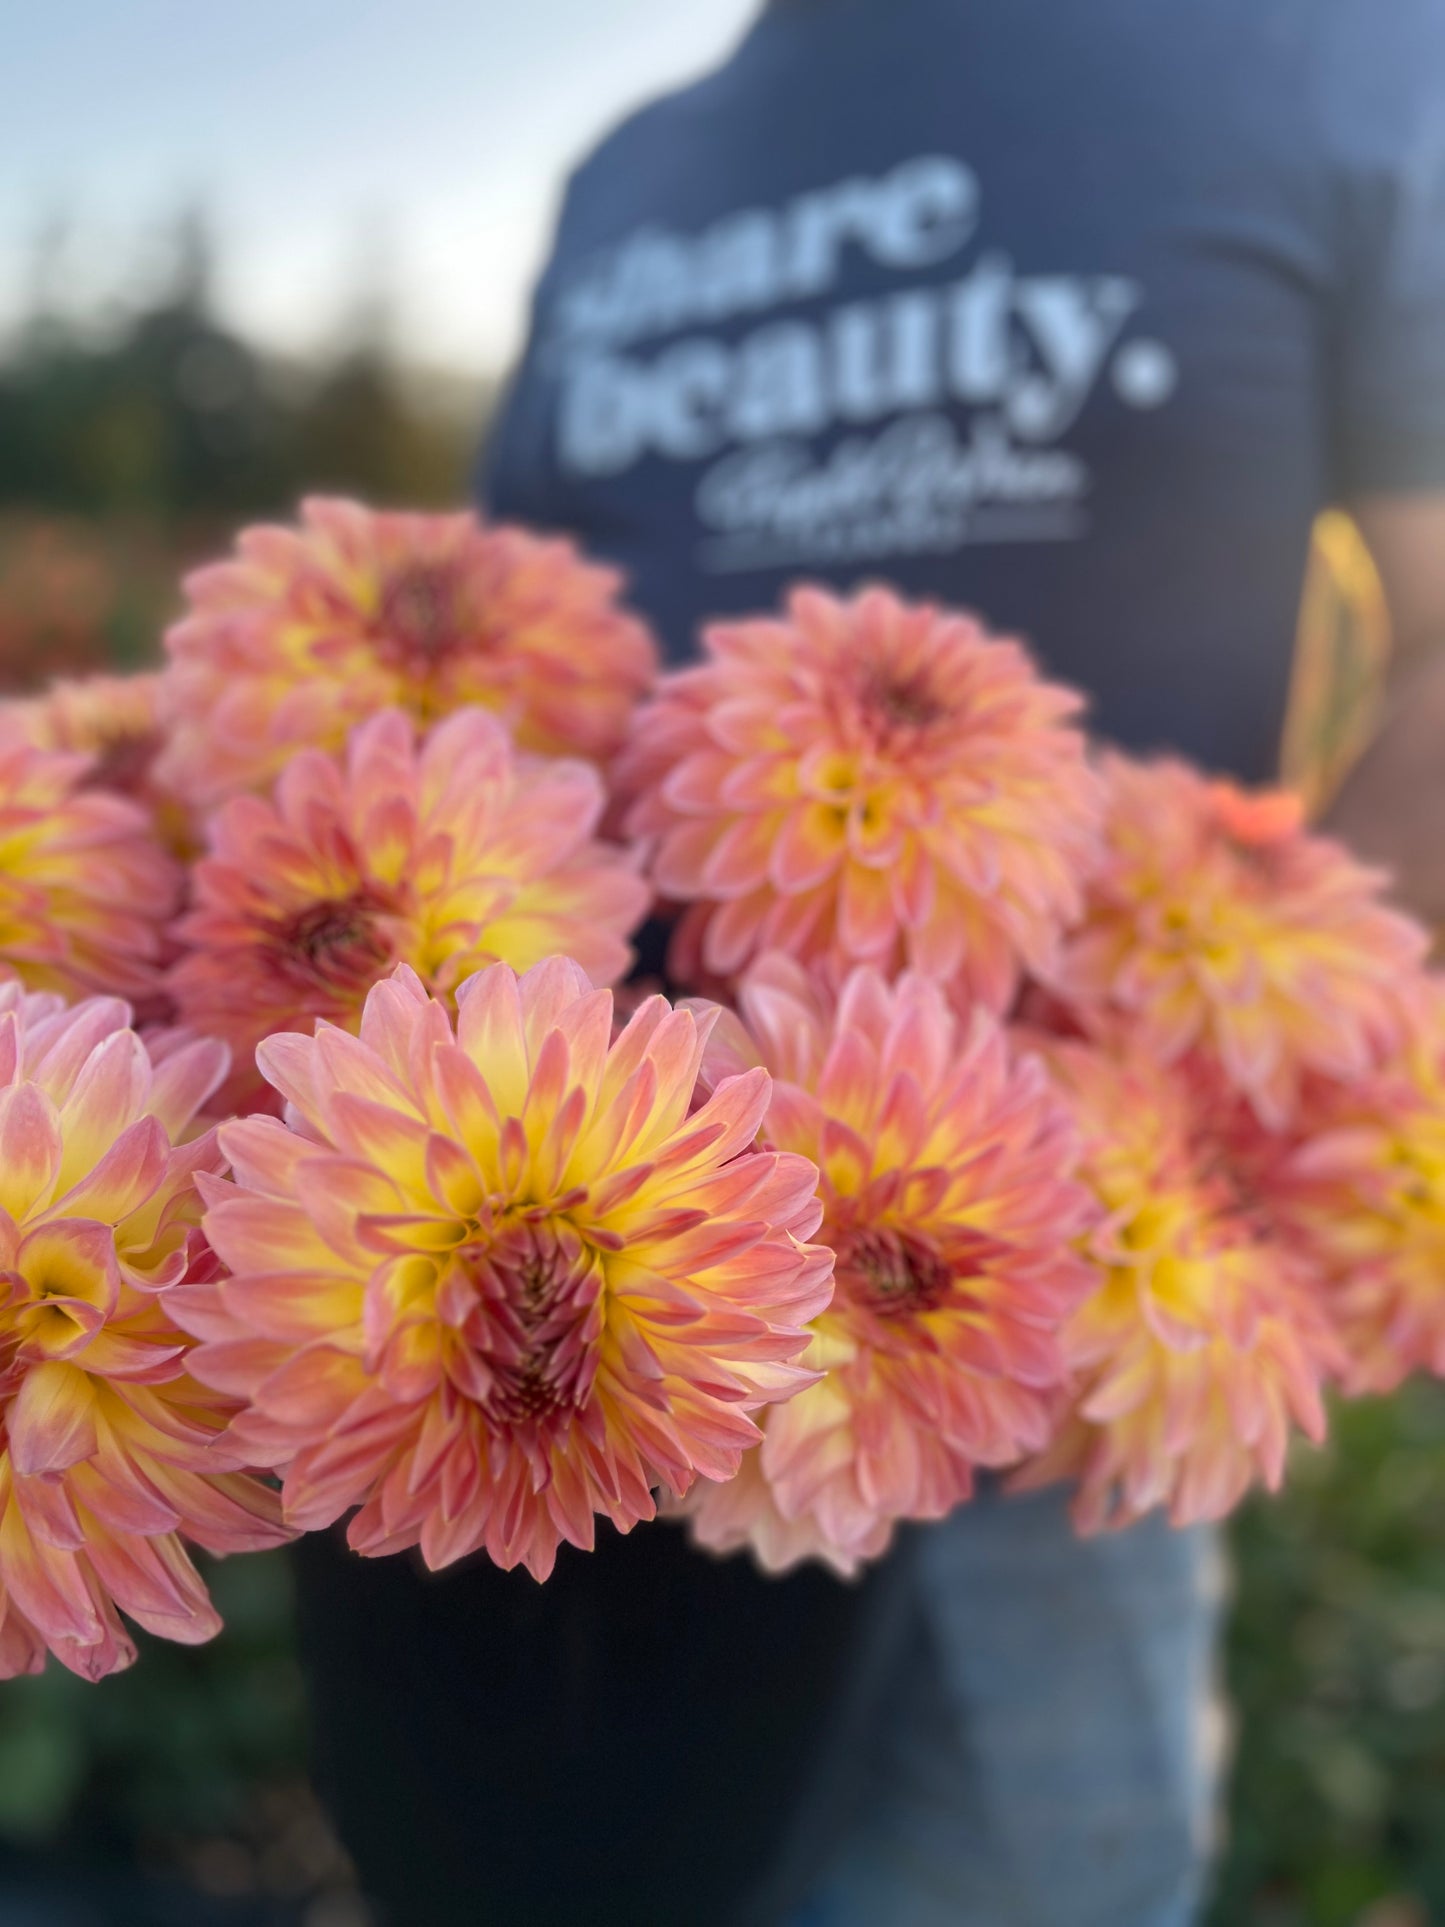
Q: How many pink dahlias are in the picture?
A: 11